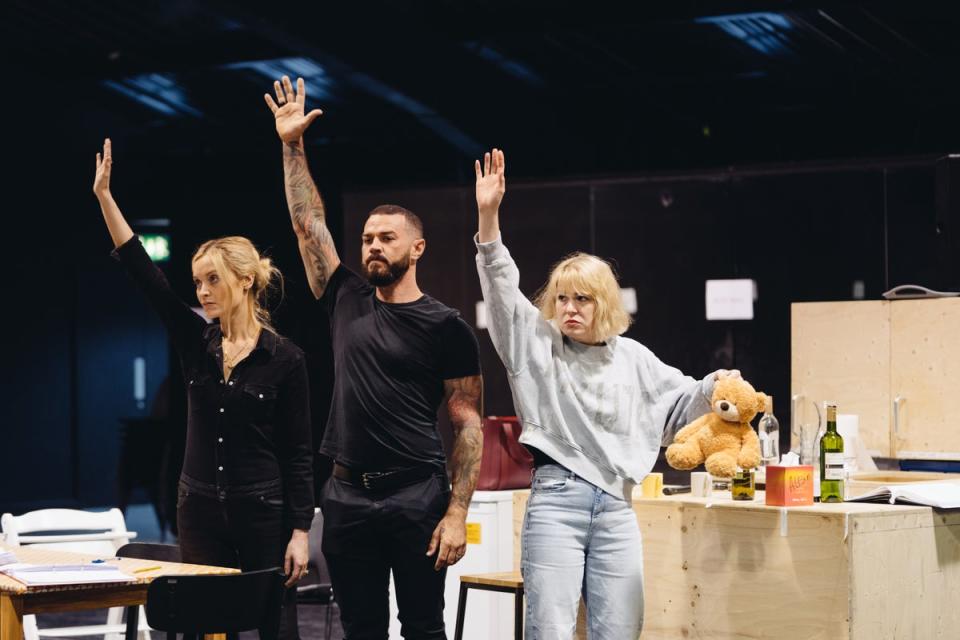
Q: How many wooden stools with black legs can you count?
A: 1